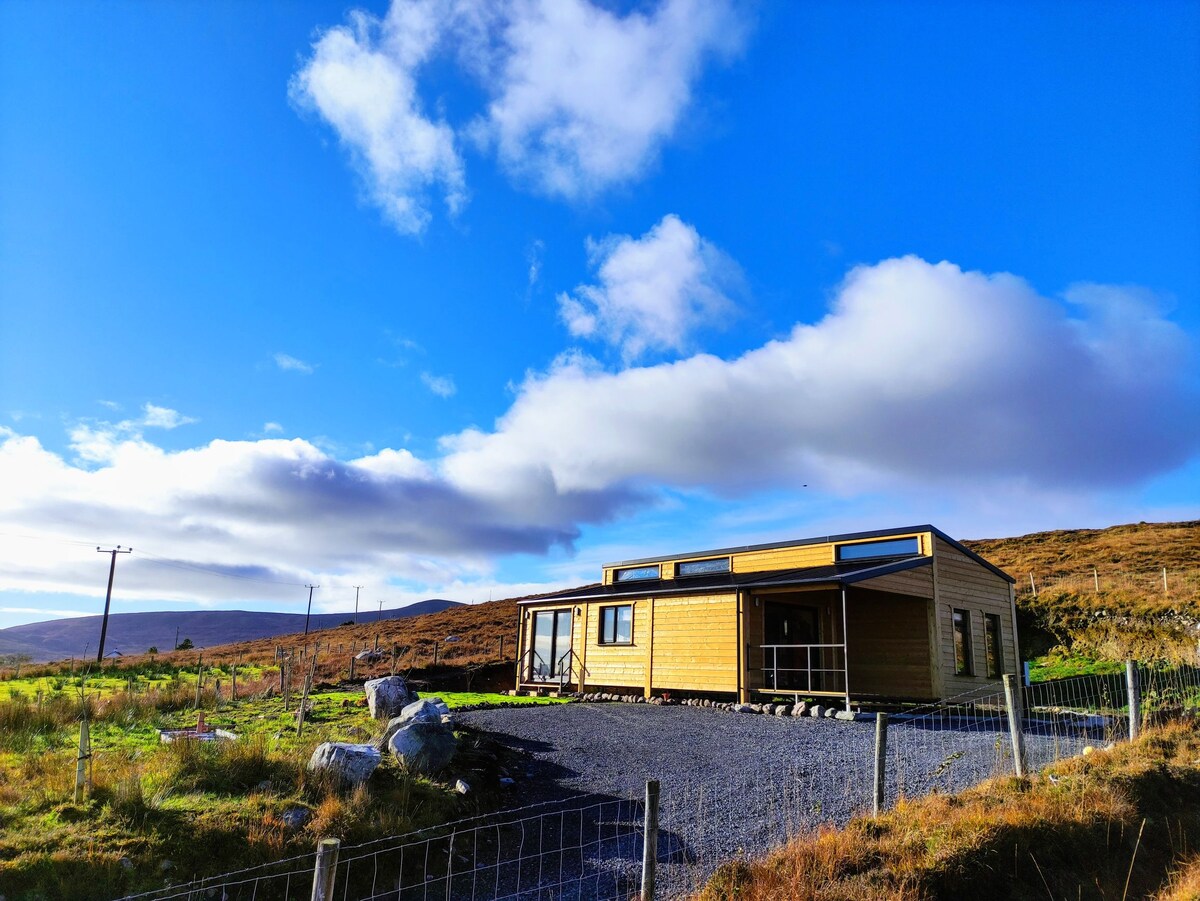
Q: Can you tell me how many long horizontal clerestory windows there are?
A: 3